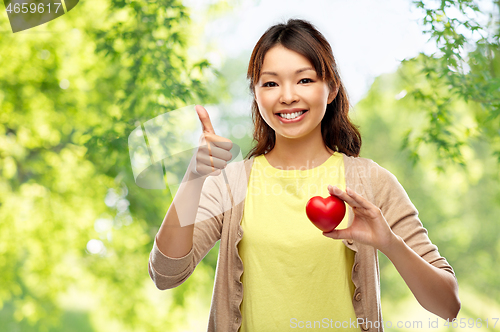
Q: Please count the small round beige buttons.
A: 4